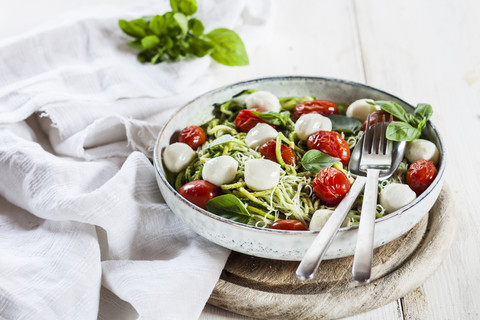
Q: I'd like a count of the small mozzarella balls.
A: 10